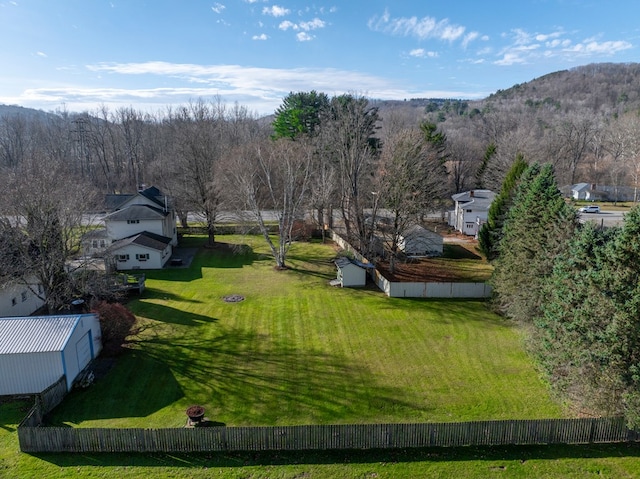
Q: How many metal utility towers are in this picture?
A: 1